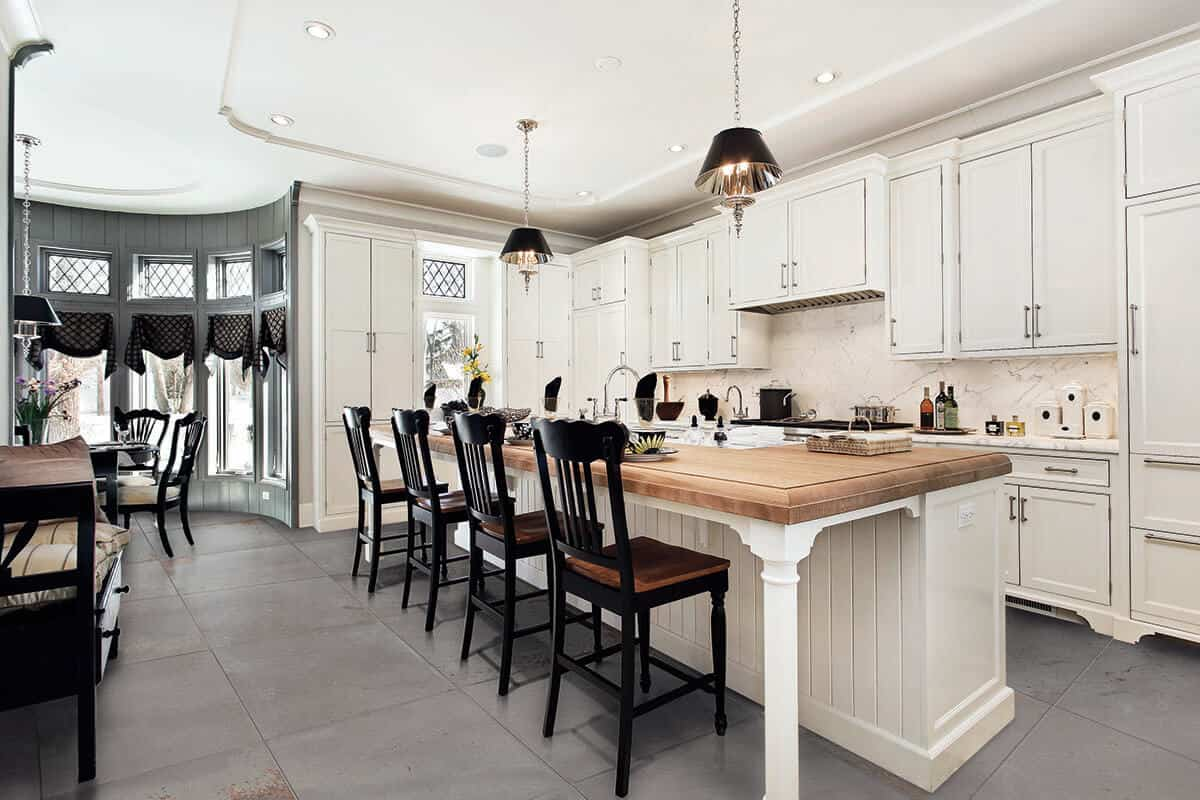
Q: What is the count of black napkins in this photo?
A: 4